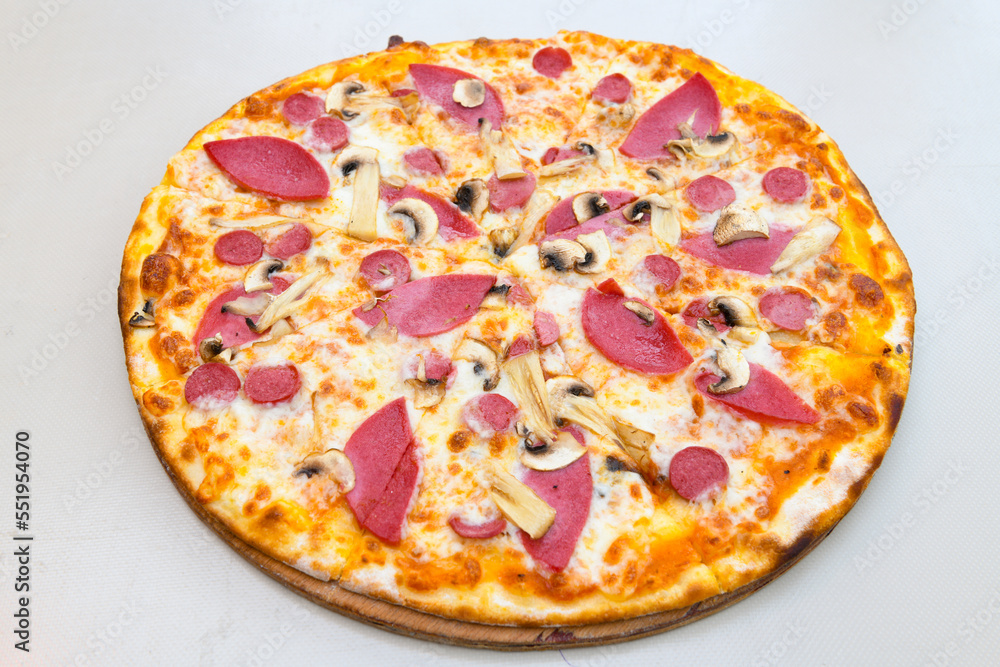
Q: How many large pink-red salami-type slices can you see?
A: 12